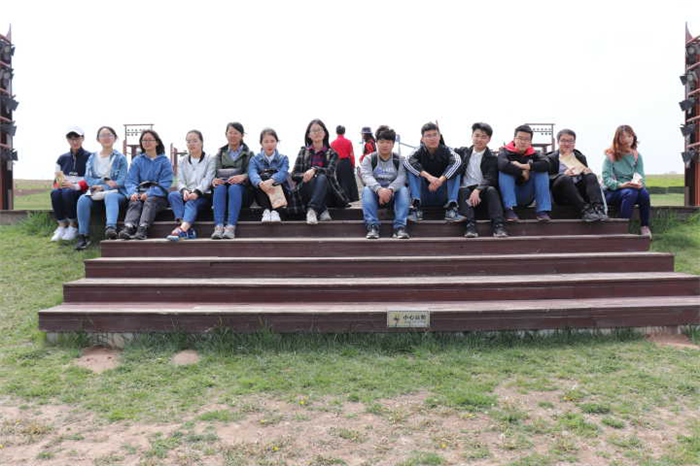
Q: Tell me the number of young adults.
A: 13